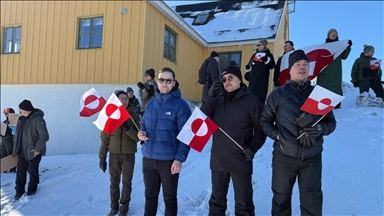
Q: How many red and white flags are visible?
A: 7